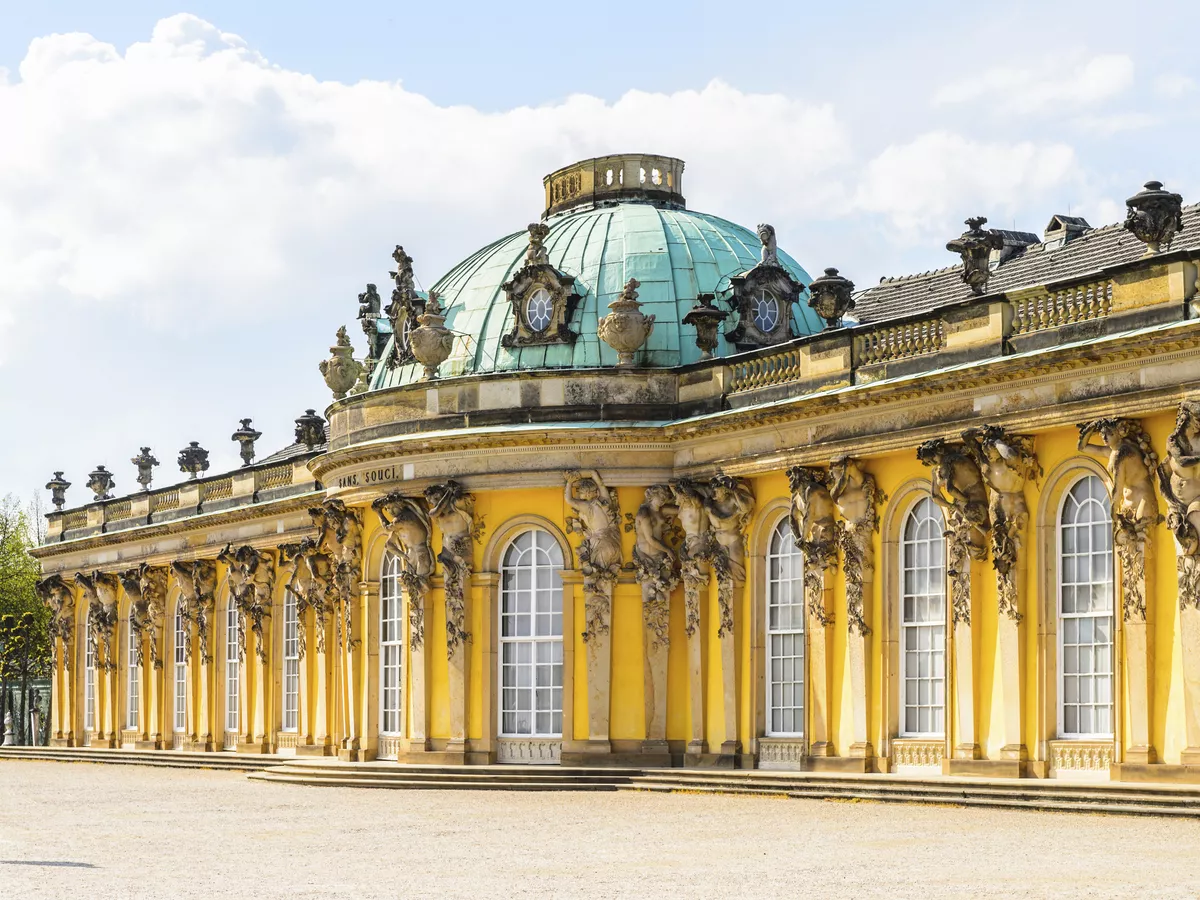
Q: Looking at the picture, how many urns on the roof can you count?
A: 13